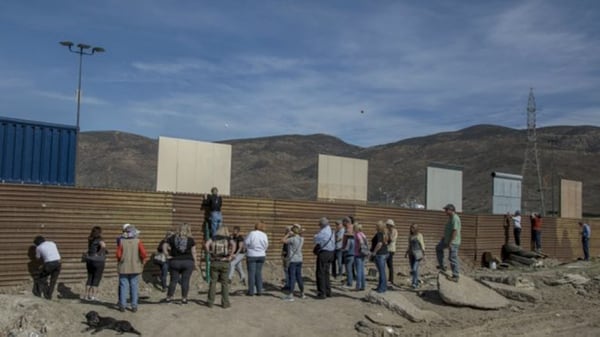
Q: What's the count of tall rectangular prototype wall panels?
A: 5